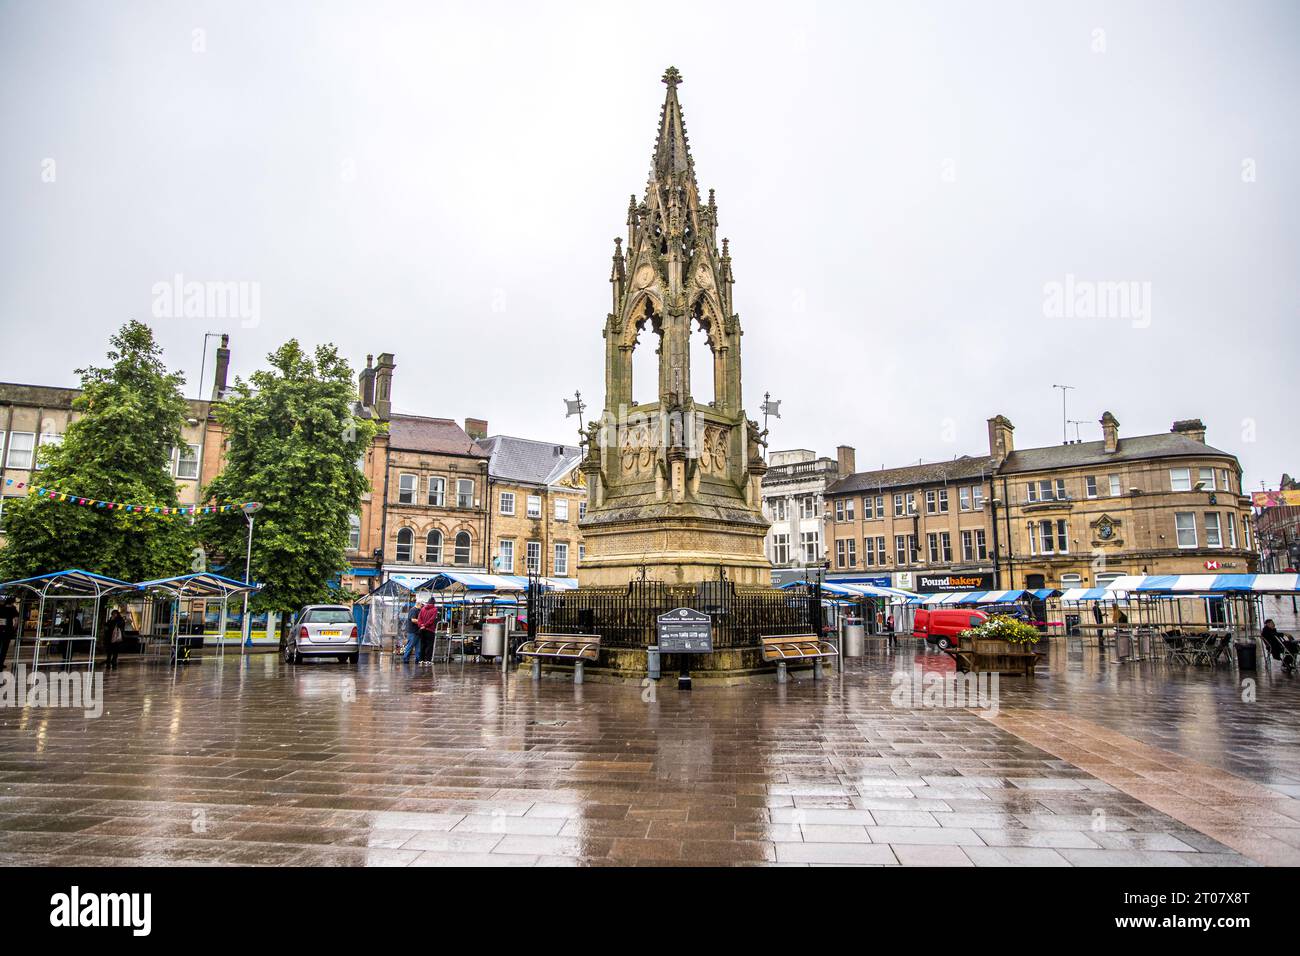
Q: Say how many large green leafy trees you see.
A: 2